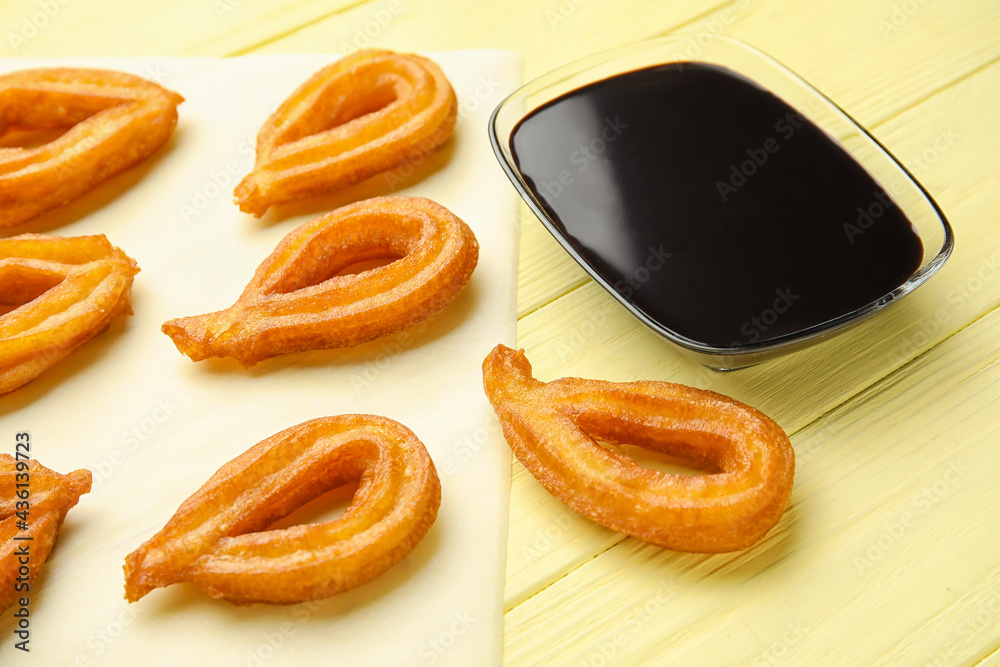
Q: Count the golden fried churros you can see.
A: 7